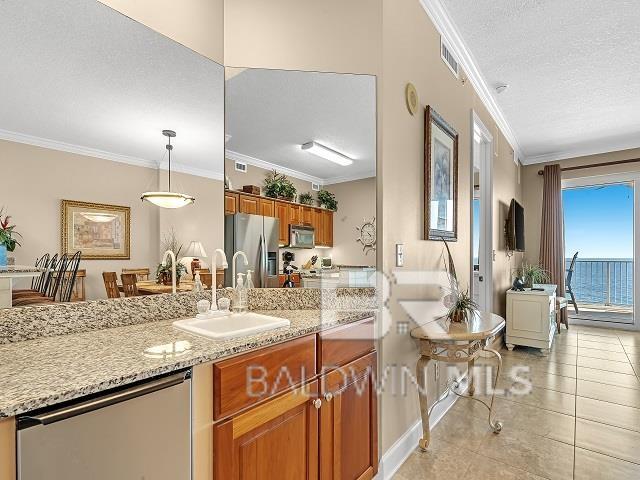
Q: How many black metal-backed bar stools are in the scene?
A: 4